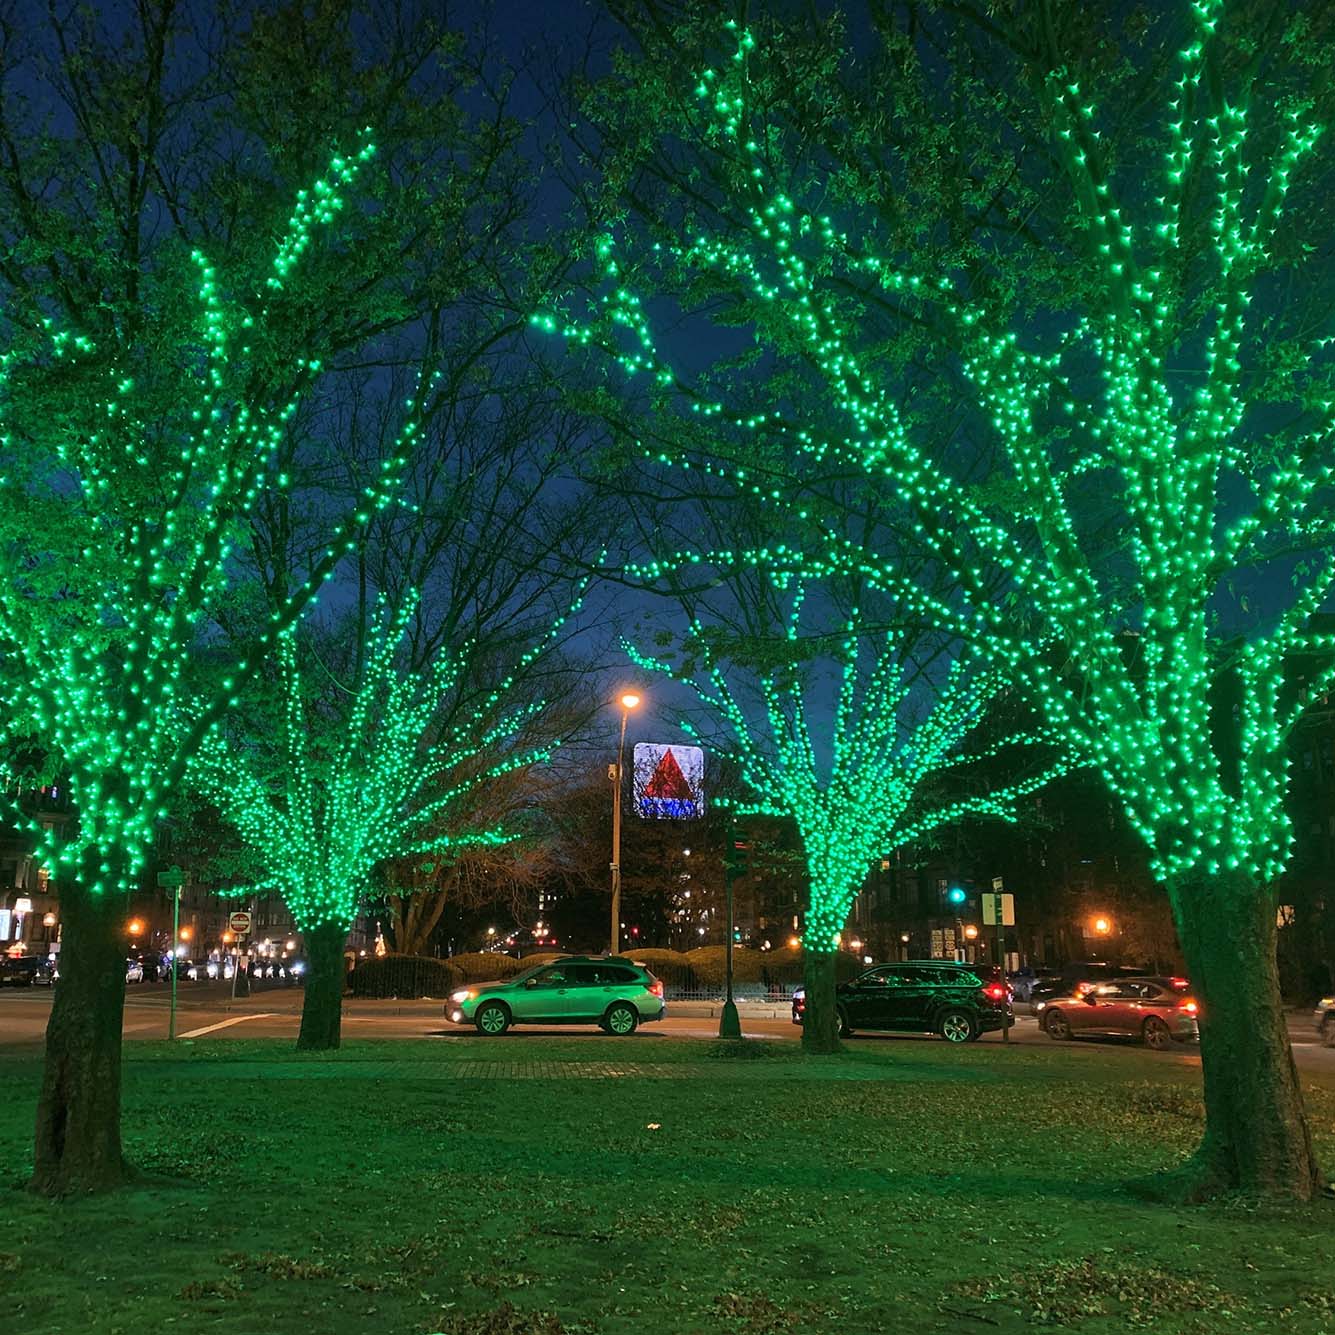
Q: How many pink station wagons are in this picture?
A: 0